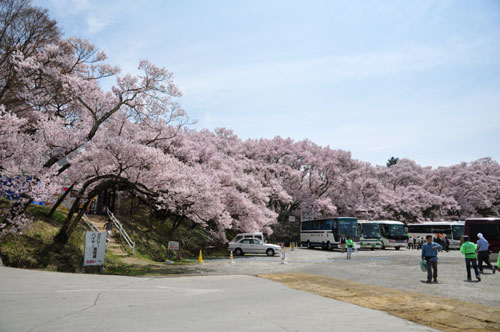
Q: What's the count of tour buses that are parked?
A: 5